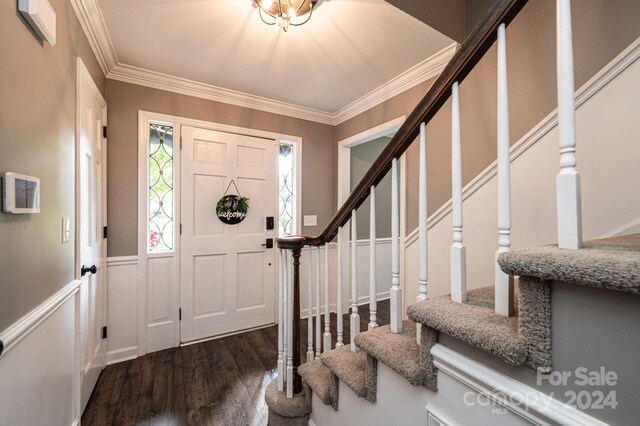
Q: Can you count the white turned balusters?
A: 14